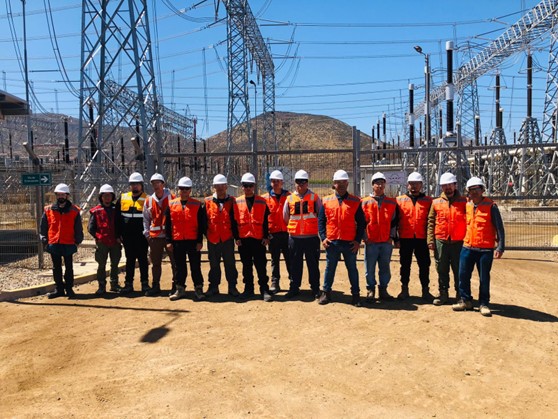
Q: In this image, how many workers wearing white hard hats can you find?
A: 14